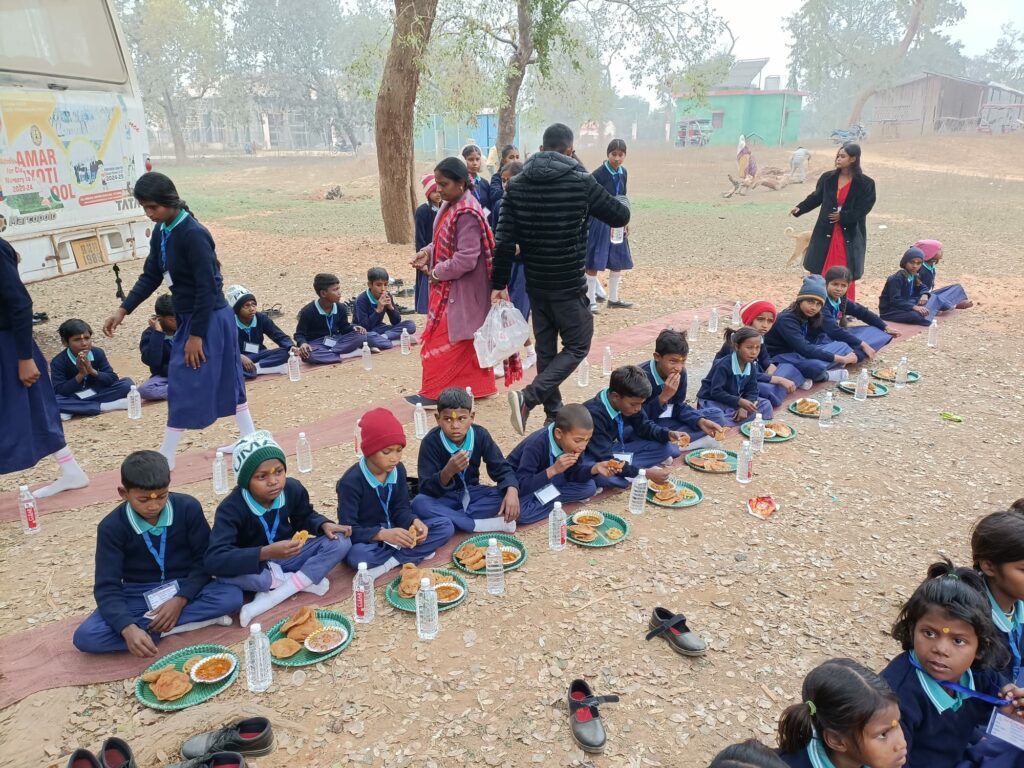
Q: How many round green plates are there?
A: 11